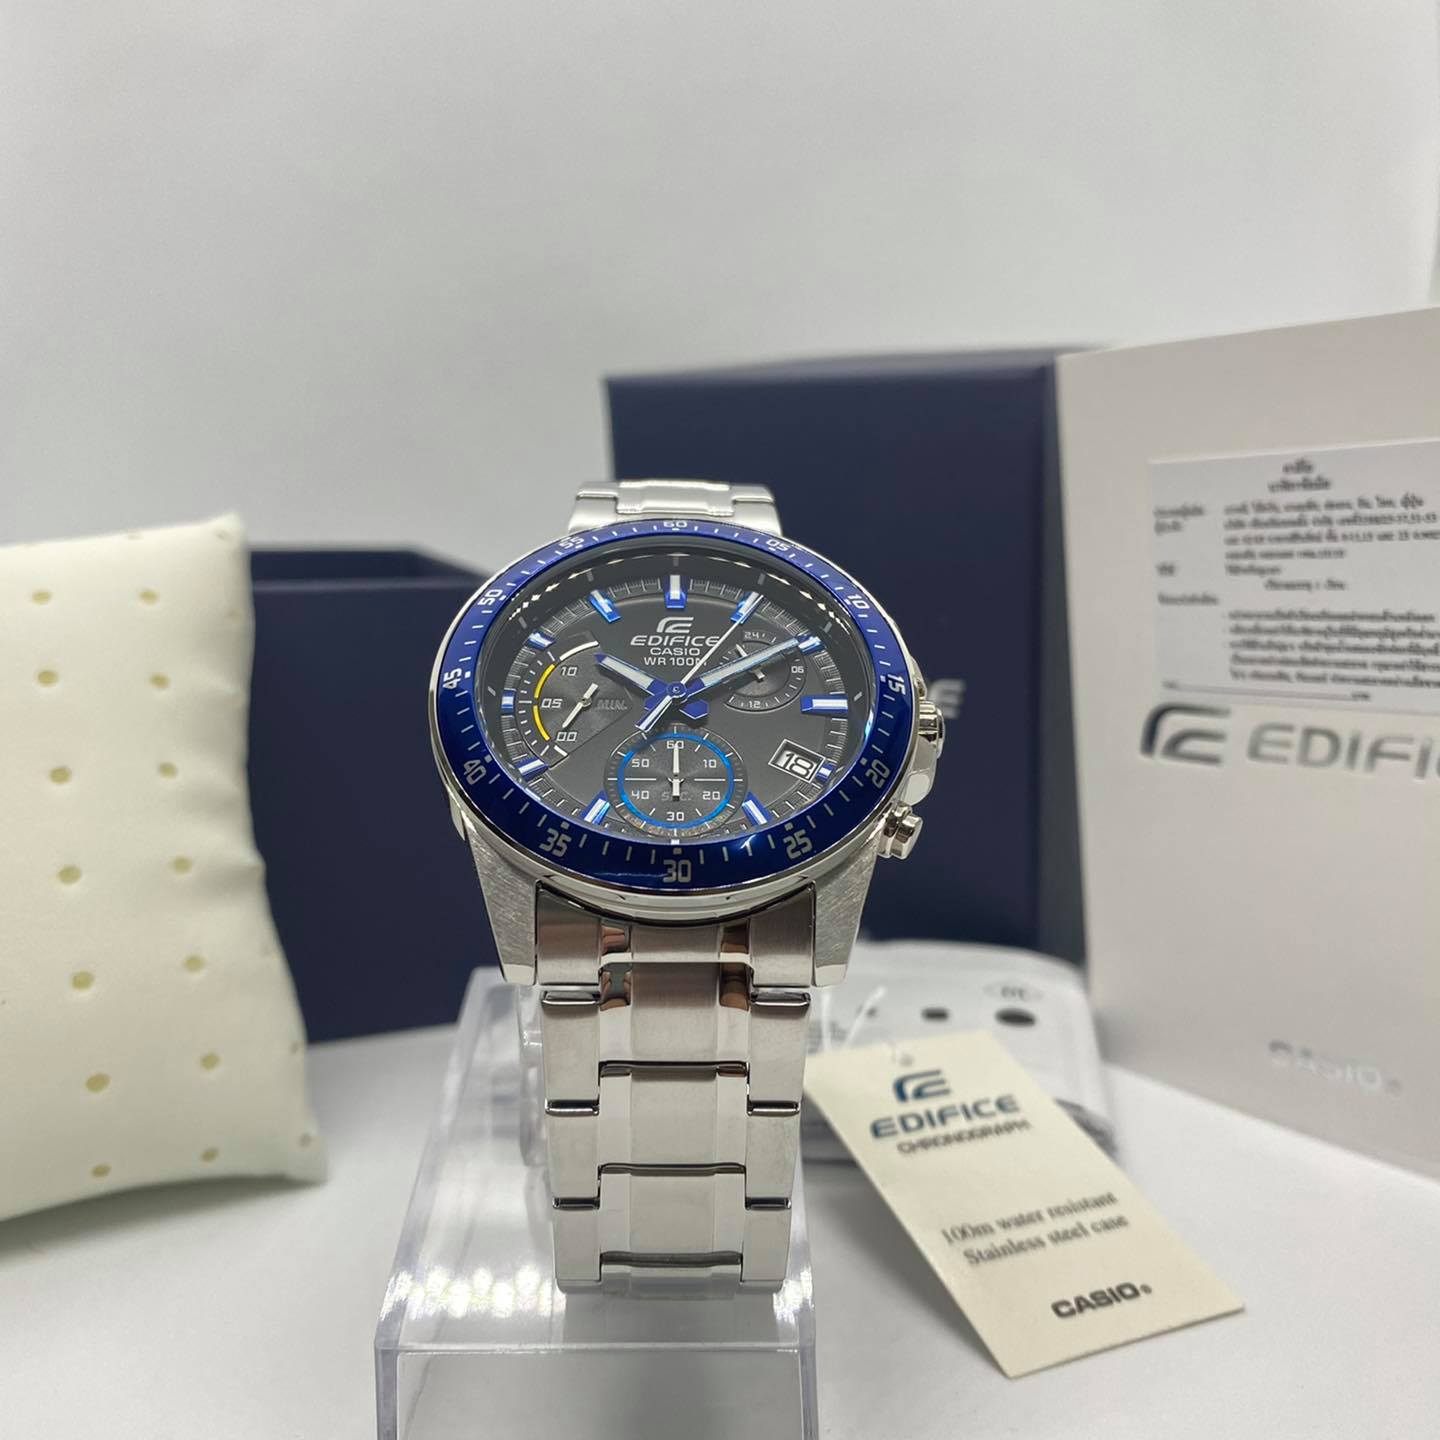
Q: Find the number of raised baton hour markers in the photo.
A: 11